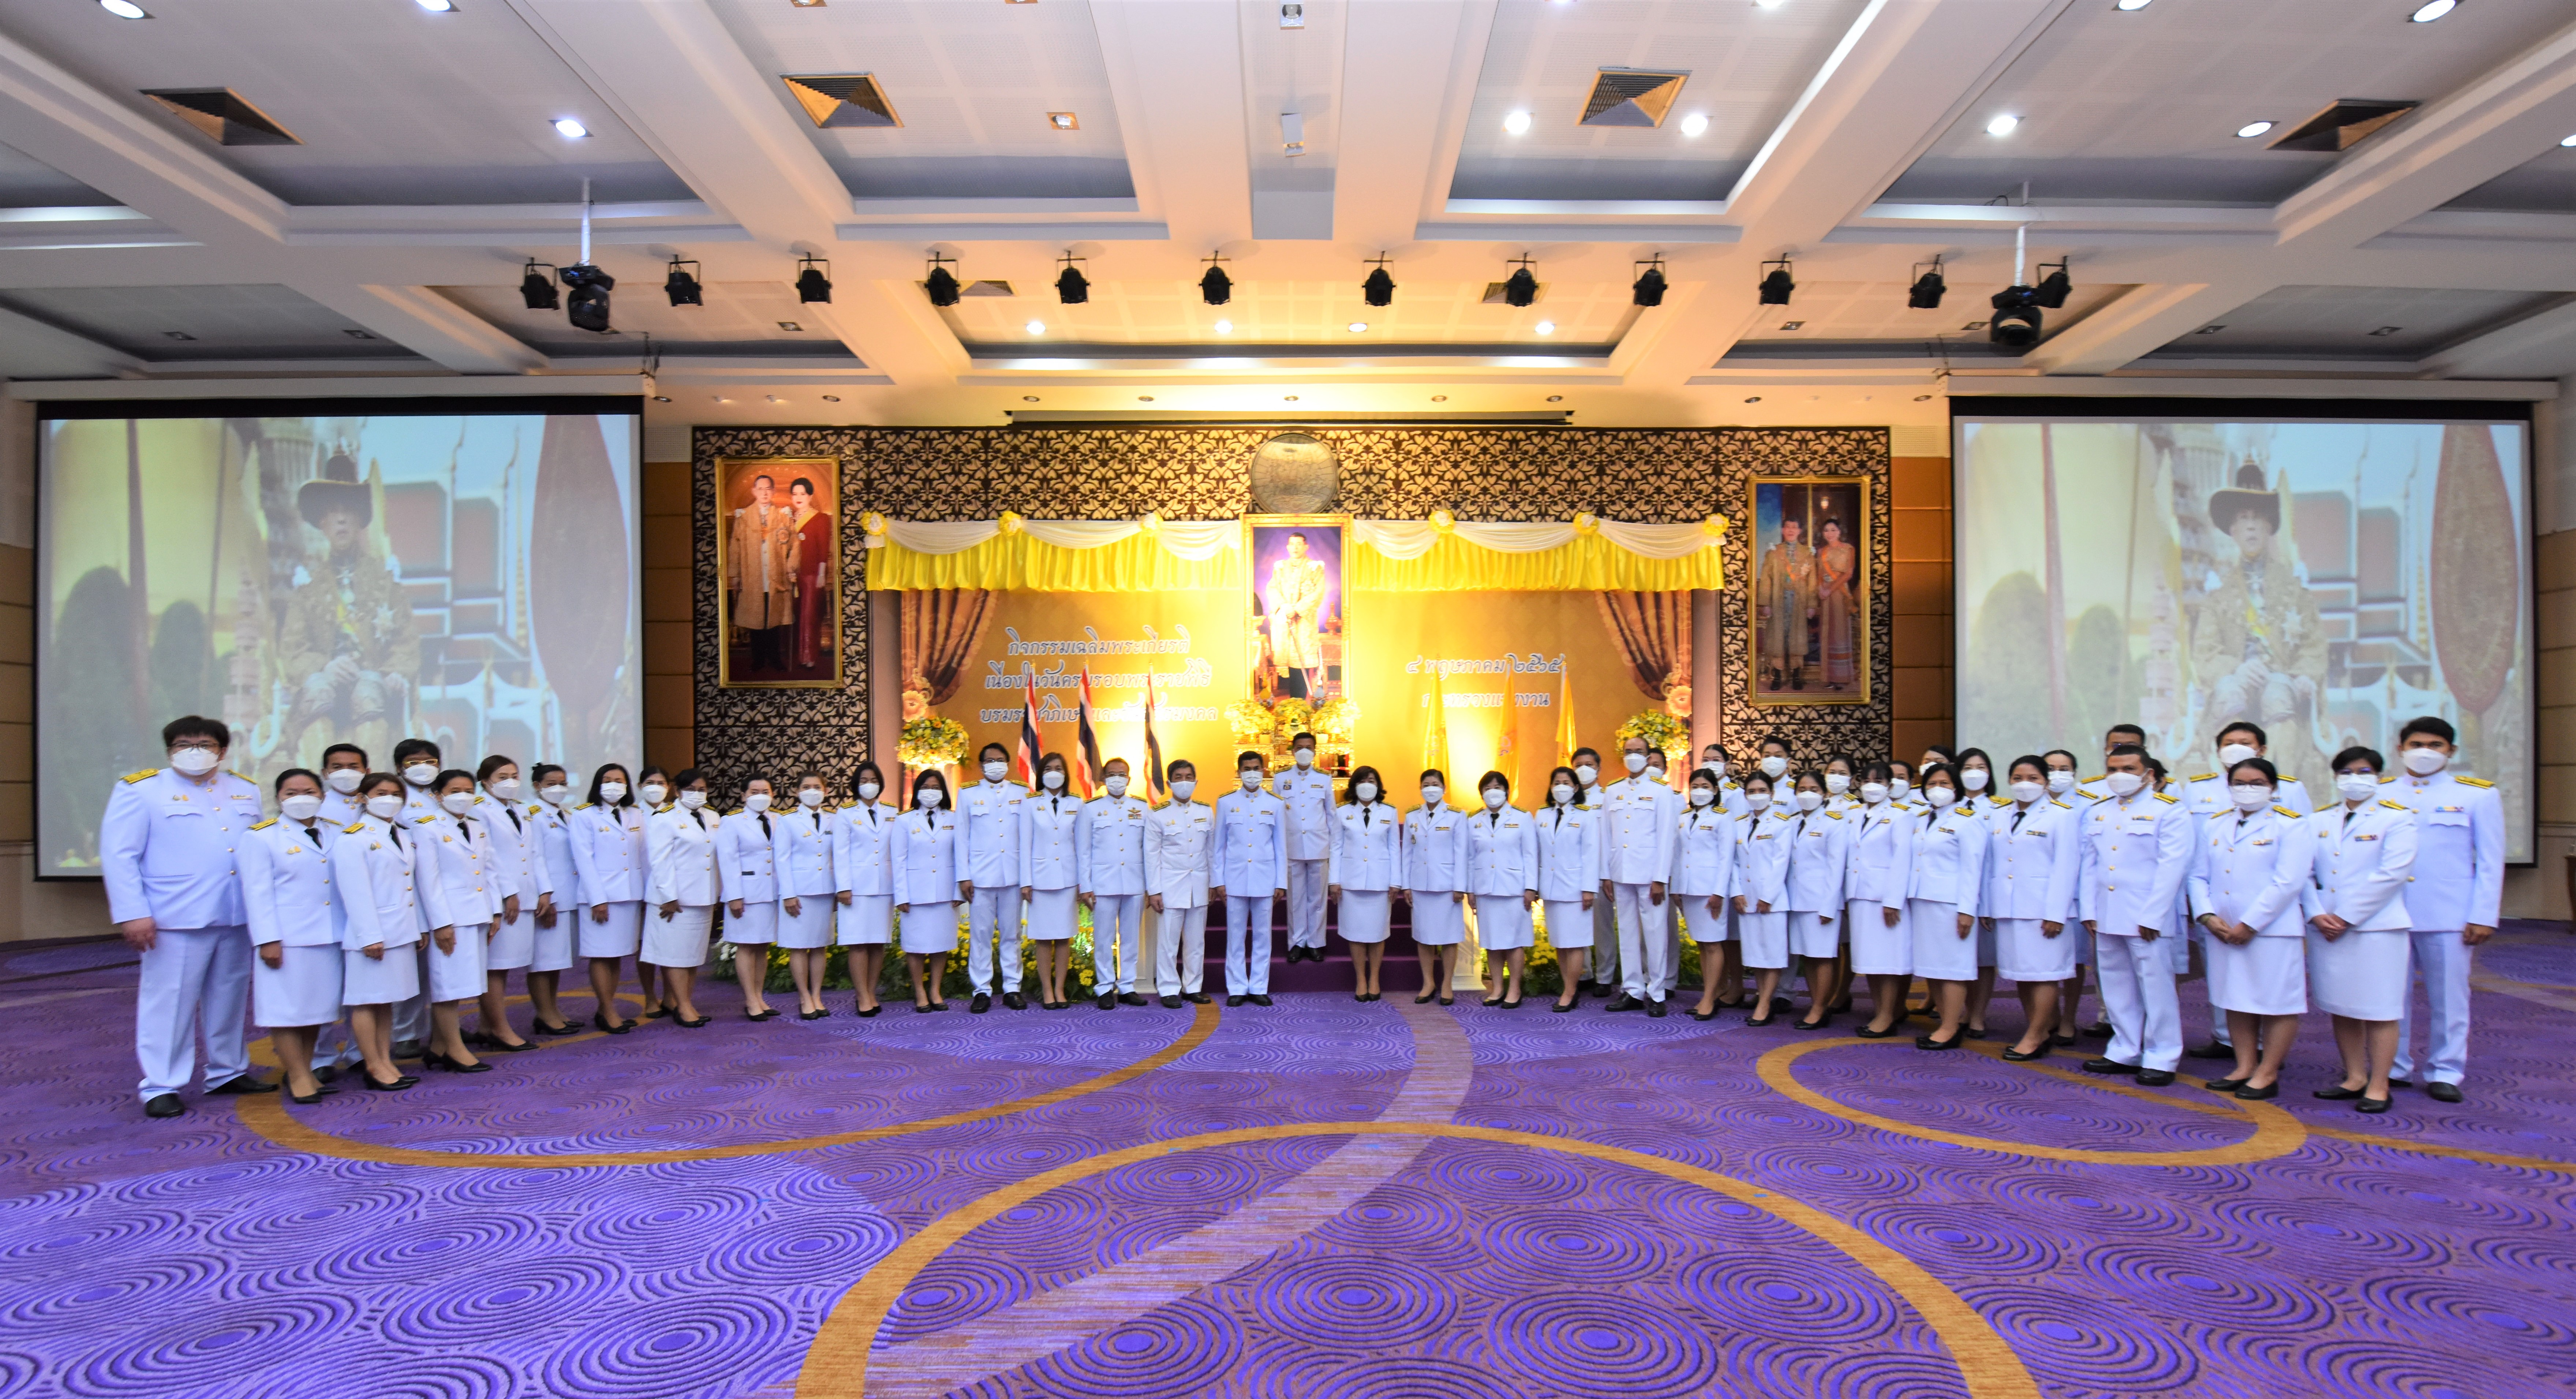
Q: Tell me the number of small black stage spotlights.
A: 12